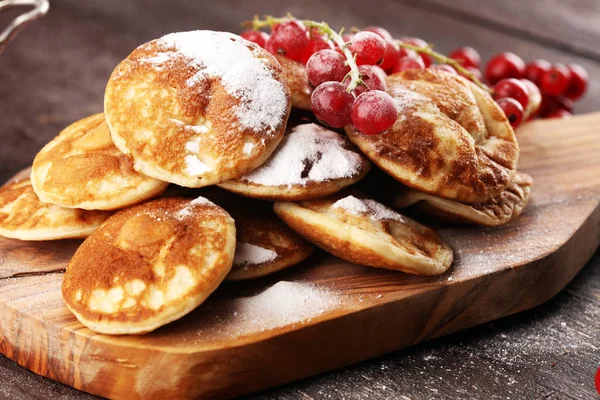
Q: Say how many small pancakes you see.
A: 10